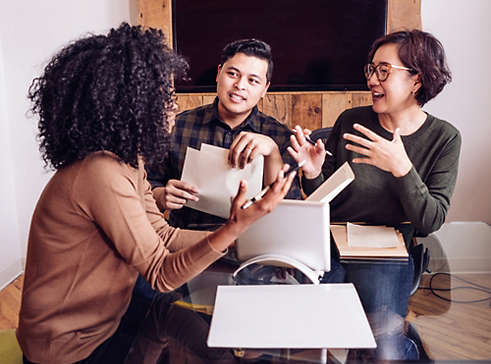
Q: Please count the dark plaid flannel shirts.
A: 1